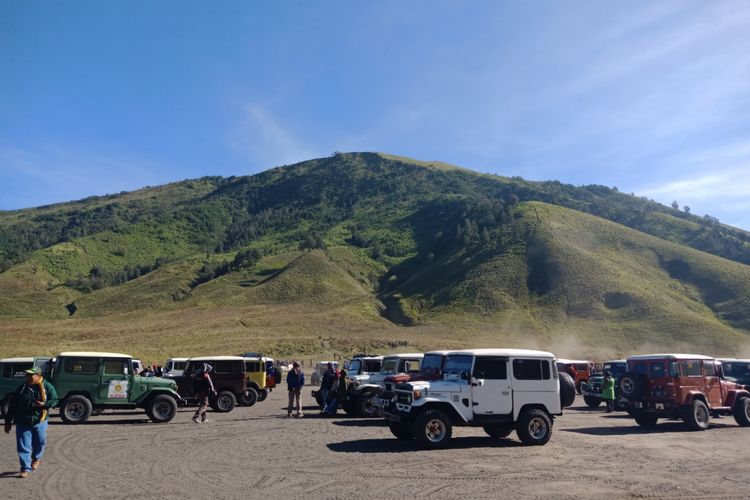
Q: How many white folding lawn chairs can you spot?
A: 0